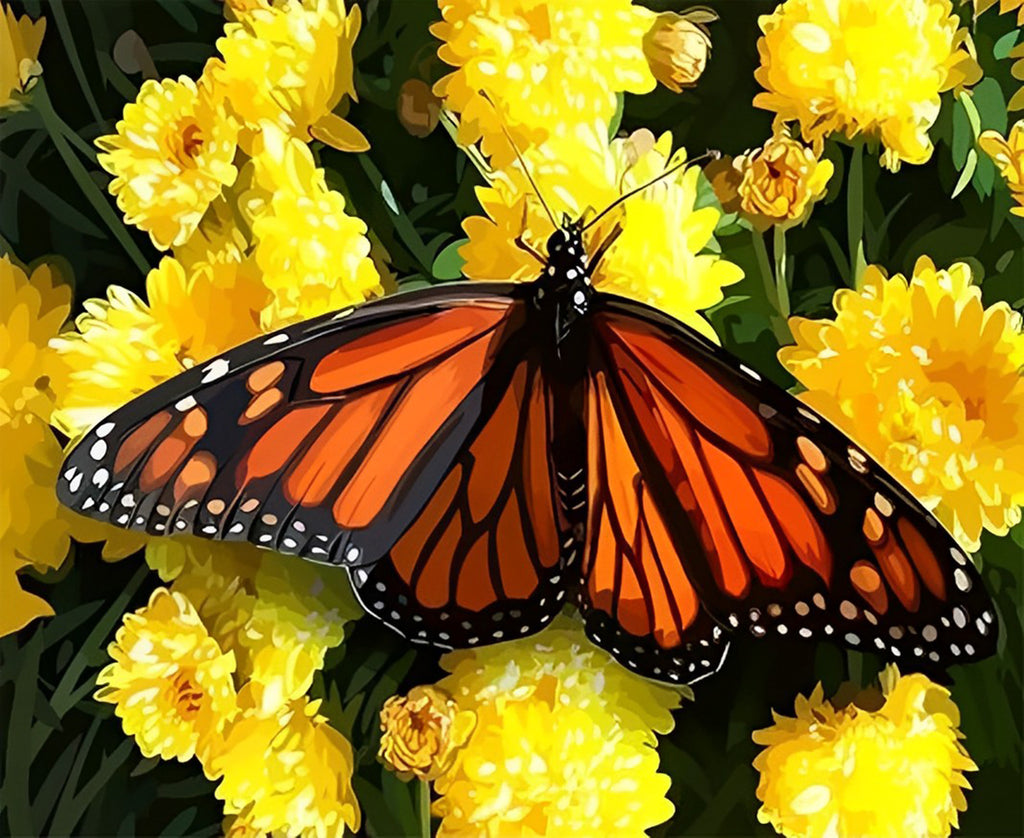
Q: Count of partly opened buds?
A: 3